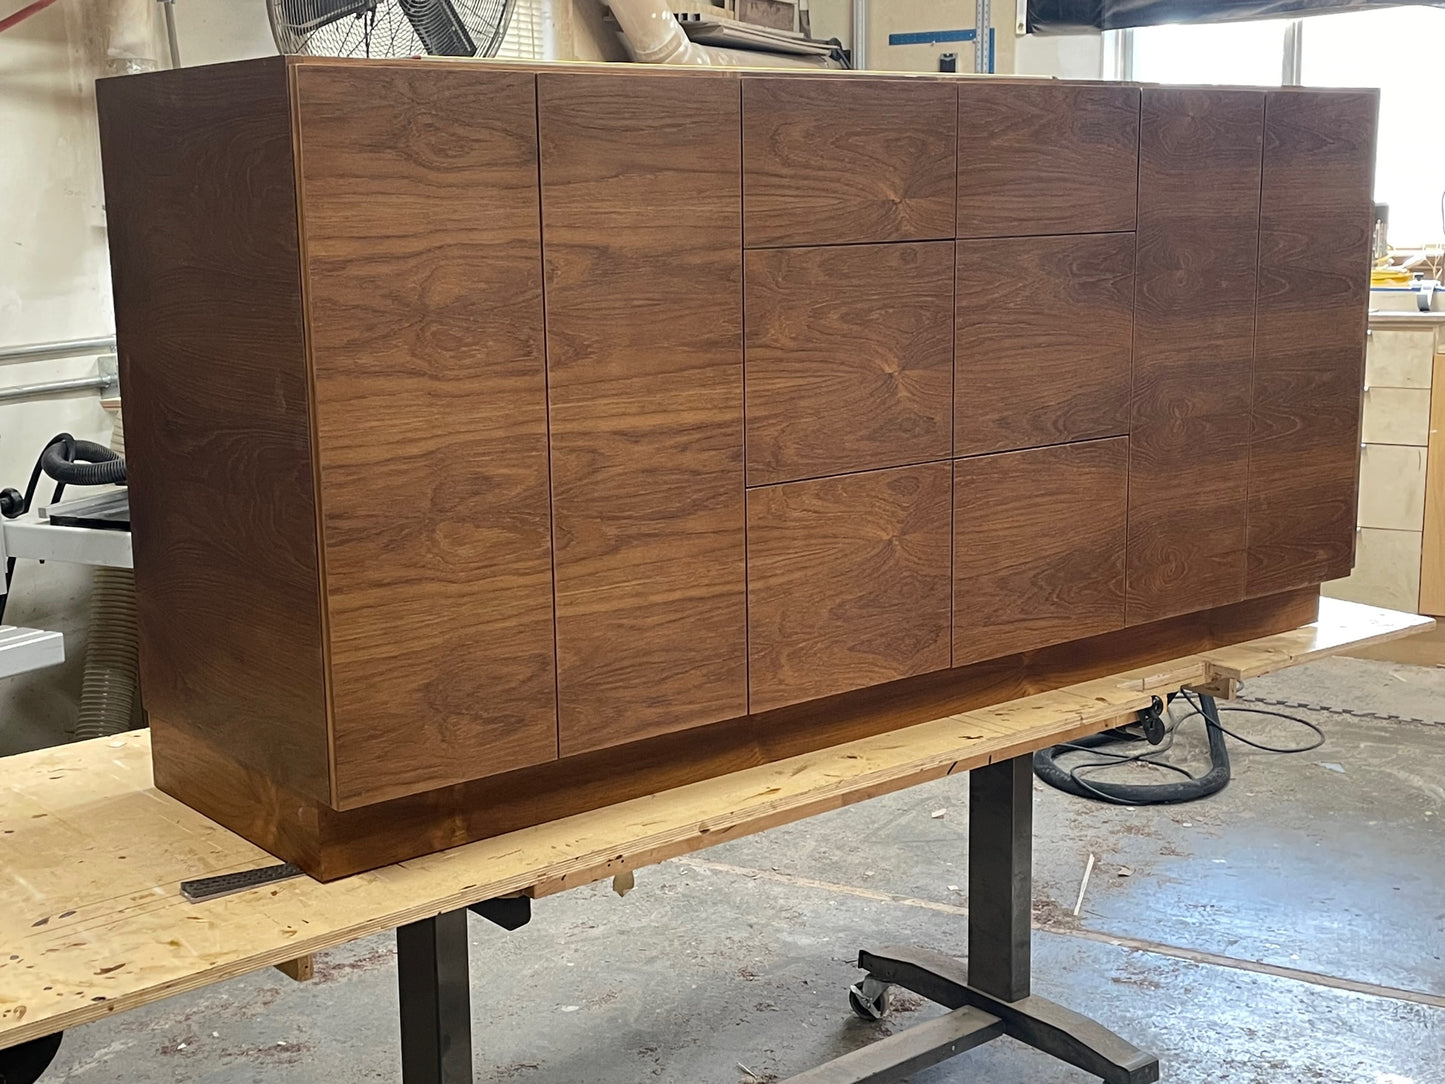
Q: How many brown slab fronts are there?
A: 10